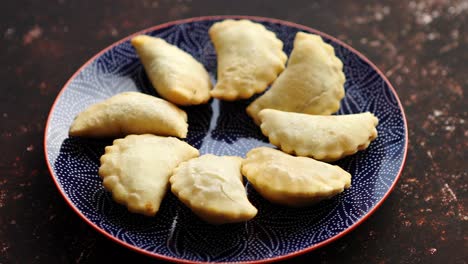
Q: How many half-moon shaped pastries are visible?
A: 8